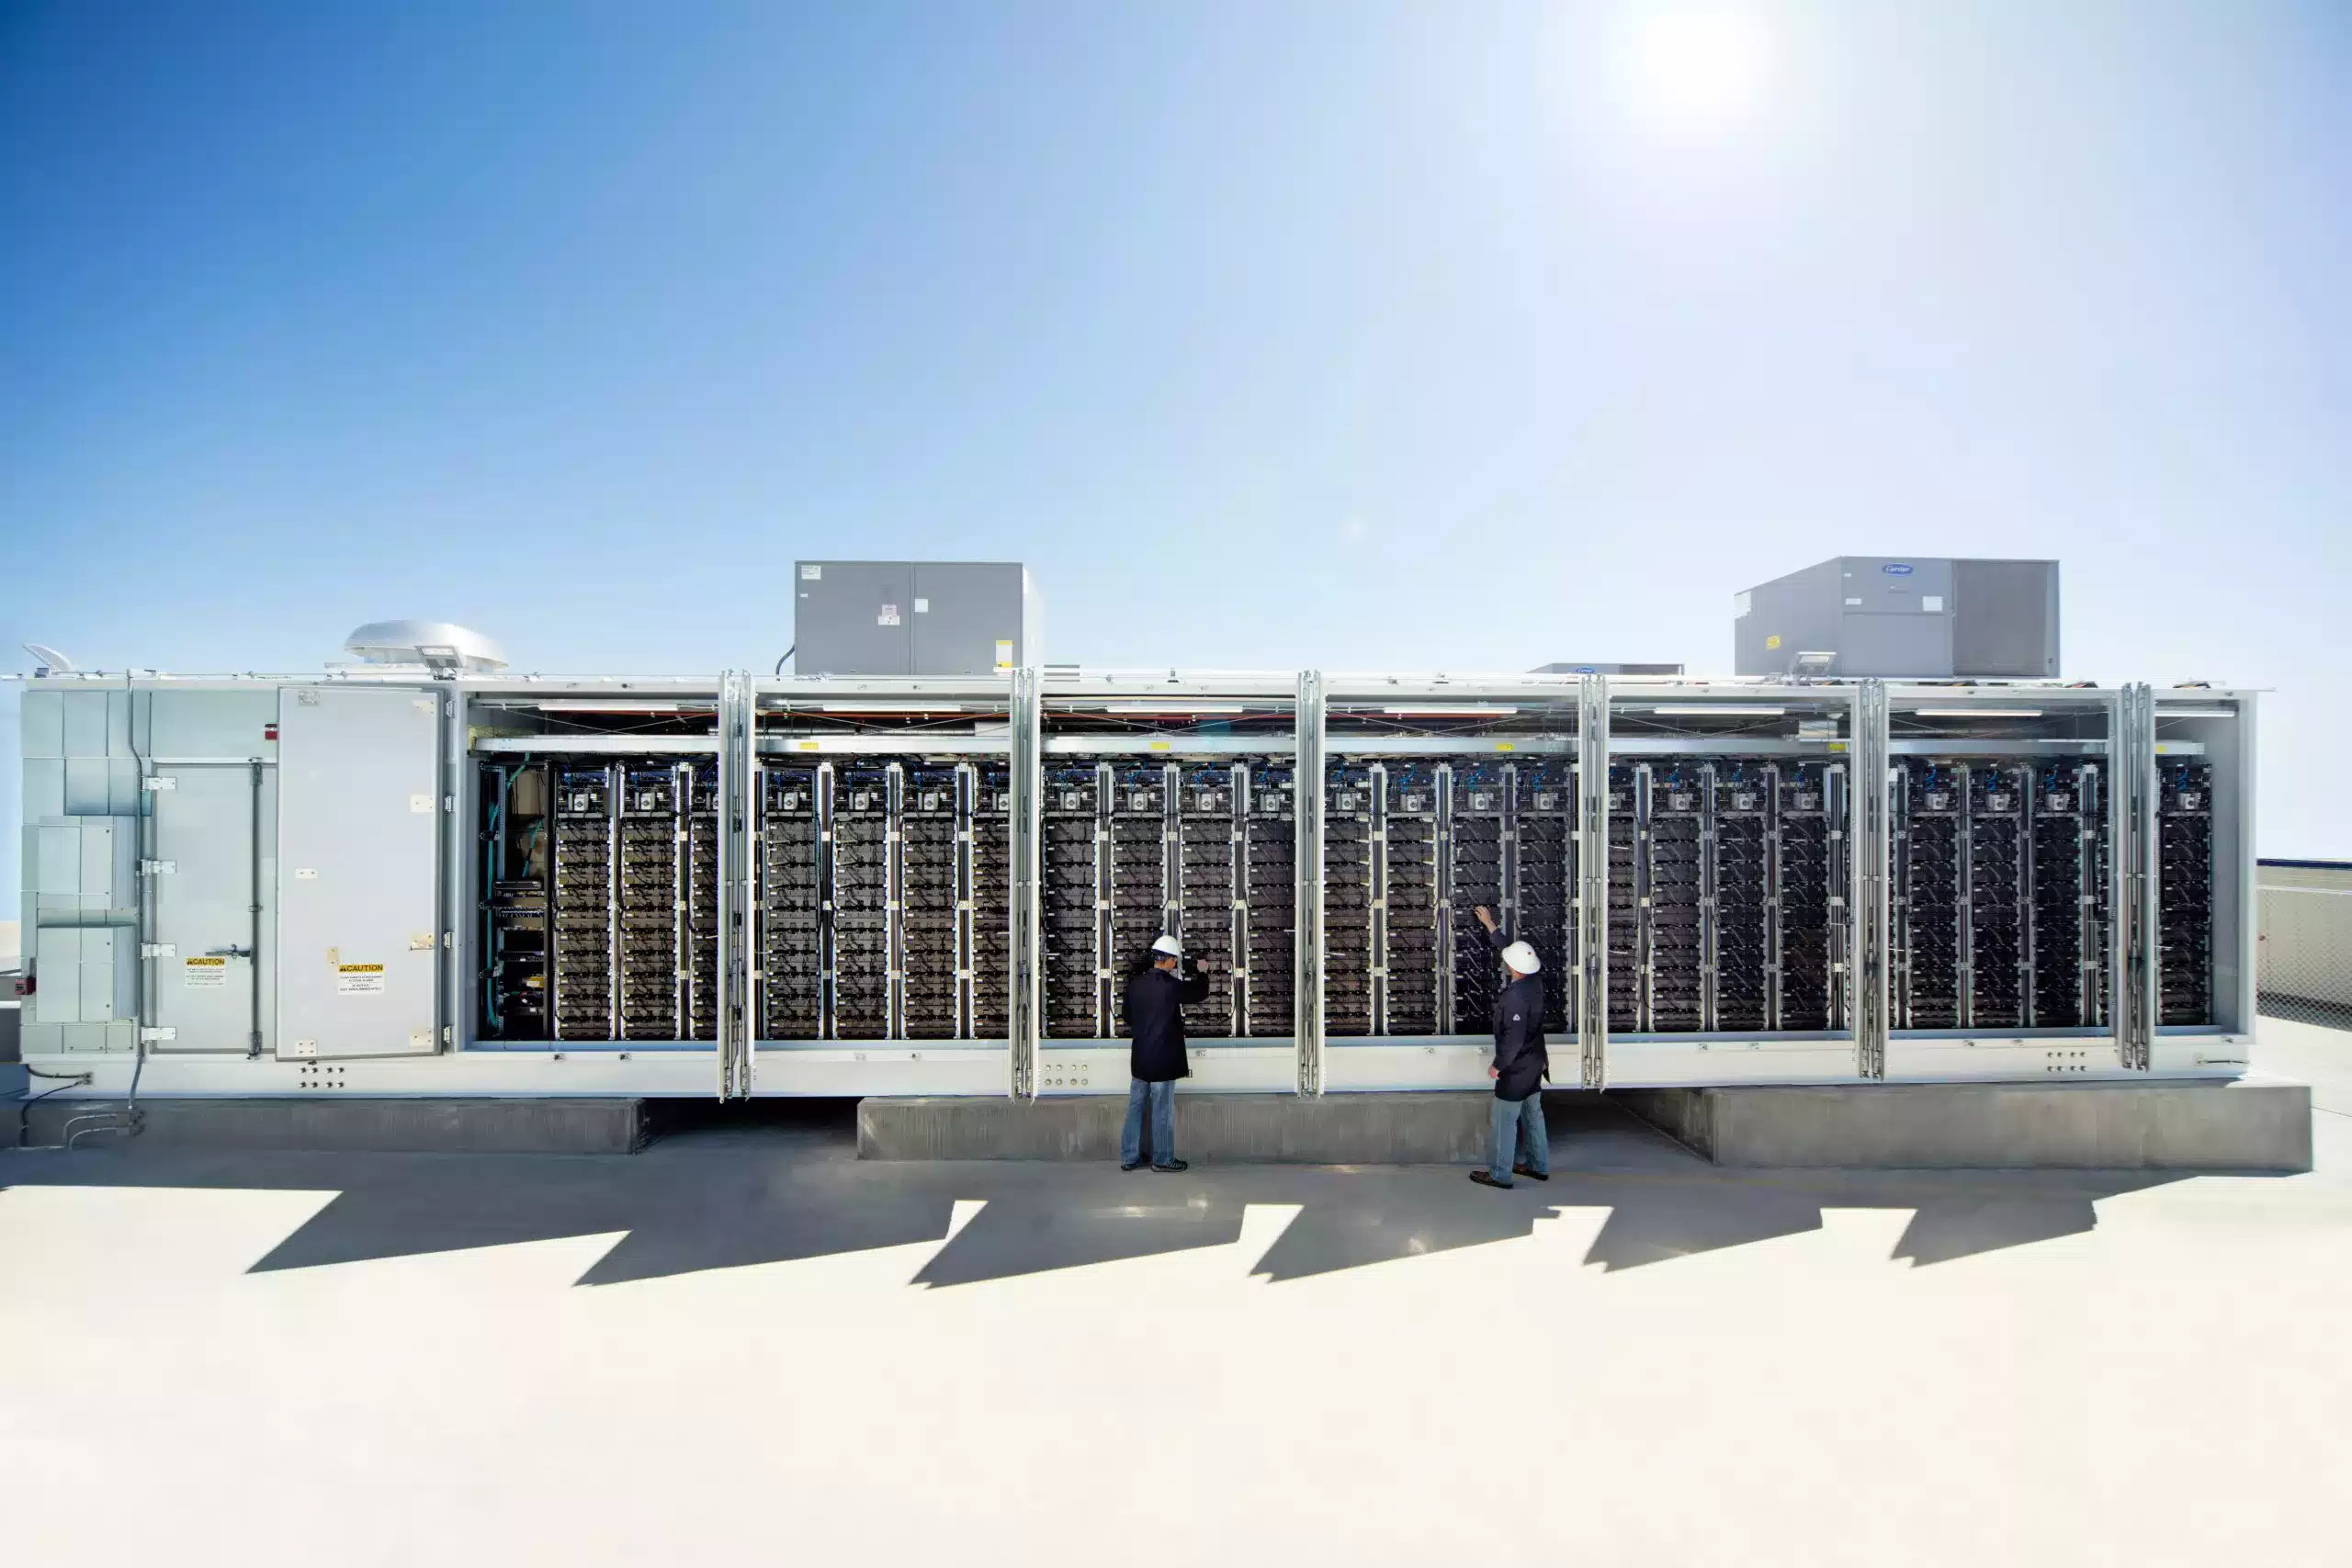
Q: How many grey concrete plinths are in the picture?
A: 3